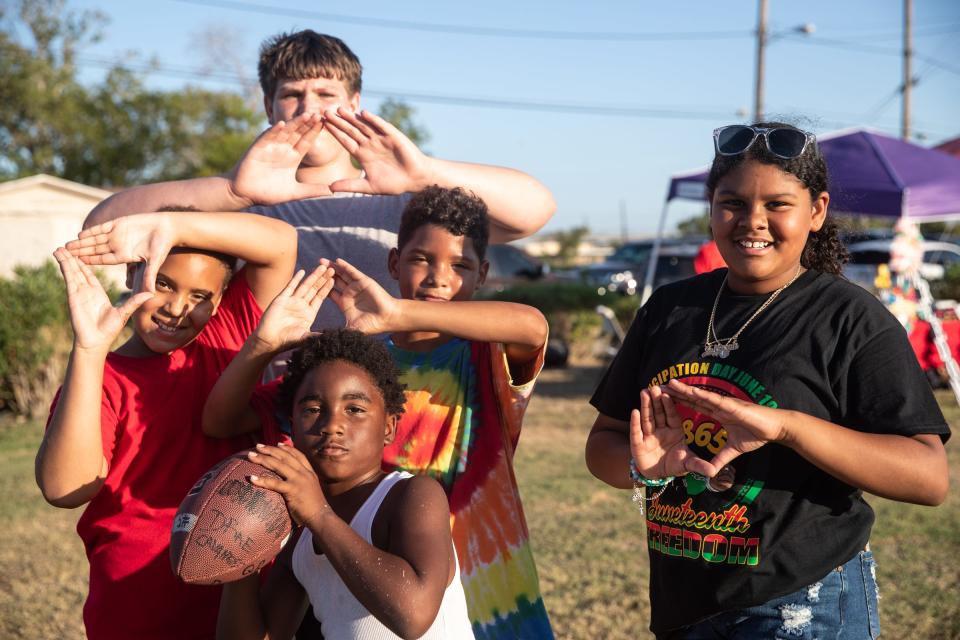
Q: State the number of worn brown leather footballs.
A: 1